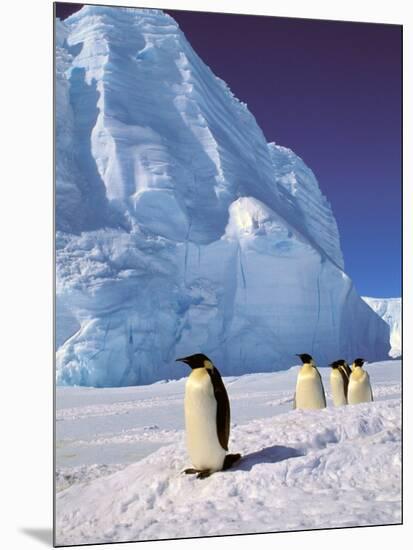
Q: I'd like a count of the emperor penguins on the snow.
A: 5